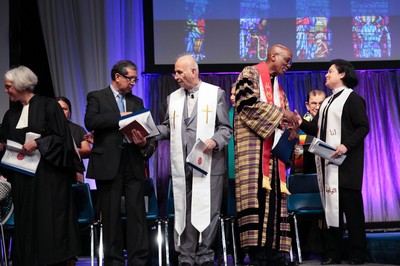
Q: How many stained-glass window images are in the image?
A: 4